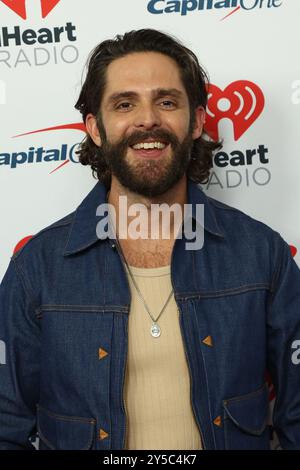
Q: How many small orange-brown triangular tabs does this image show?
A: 4